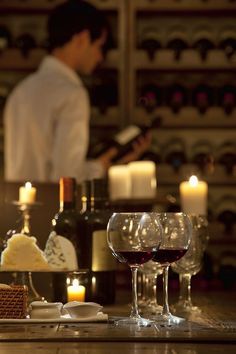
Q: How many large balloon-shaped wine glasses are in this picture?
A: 2